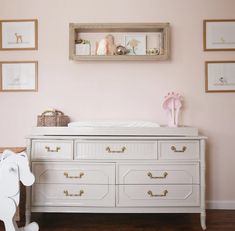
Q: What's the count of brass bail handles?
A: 7